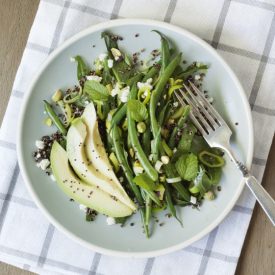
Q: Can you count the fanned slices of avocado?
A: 3